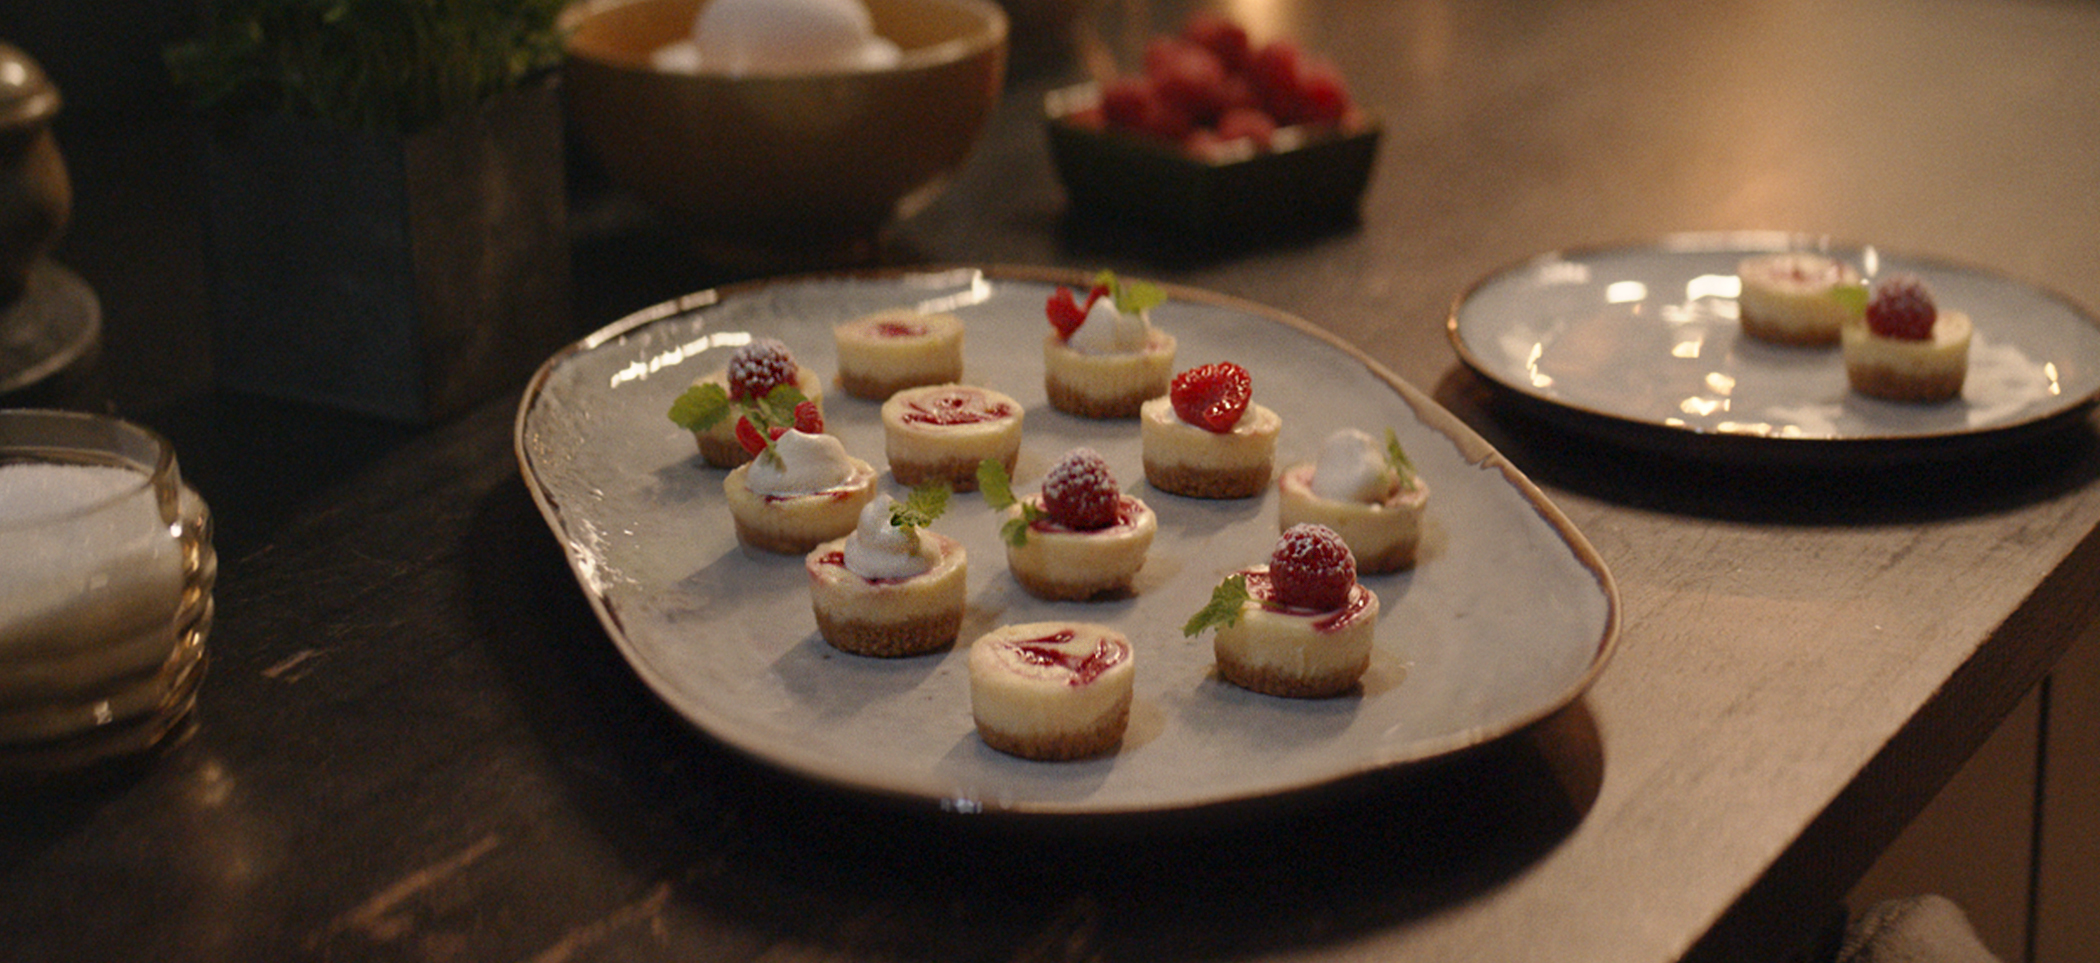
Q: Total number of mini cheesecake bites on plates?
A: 13